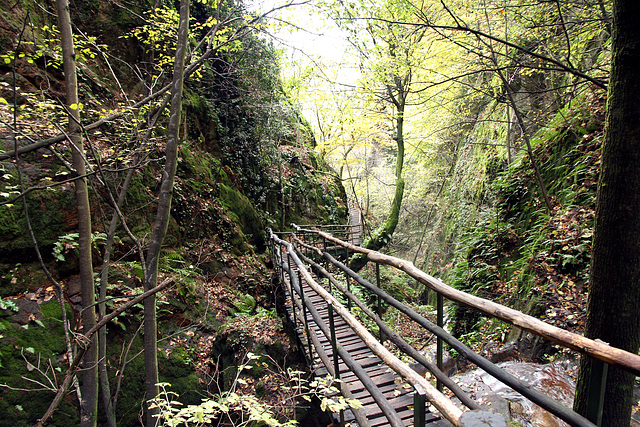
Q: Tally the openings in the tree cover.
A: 1